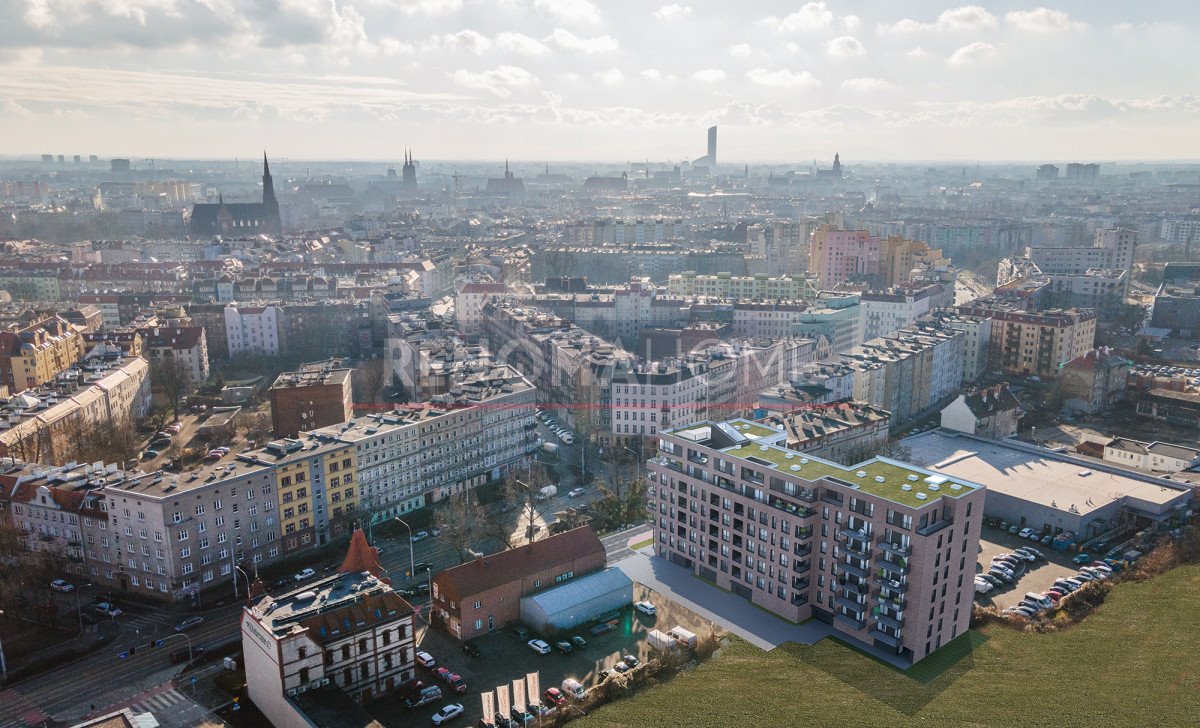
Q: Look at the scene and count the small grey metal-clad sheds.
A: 1